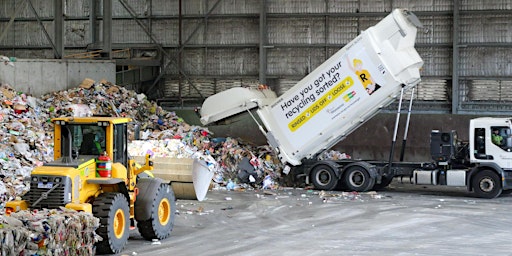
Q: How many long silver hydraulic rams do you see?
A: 2